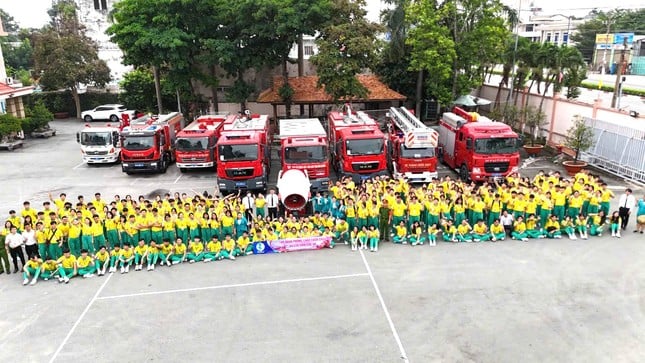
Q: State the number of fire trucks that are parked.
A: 8